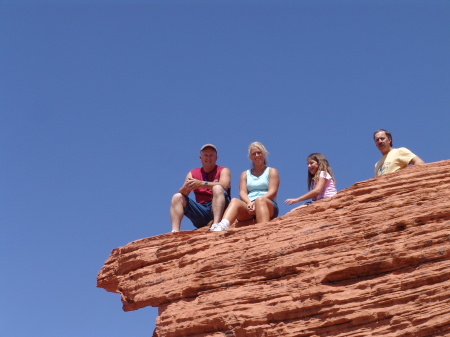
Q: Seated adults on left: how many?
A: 2